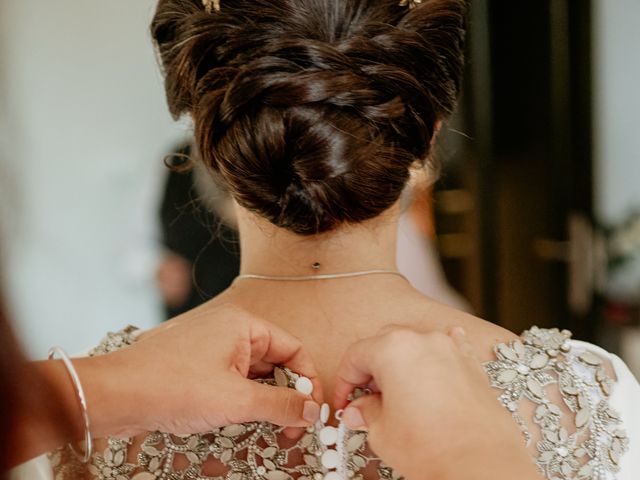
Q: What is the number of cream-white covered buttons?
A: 5